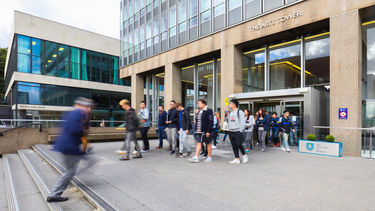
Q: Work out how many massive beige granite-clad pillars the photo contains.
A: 4